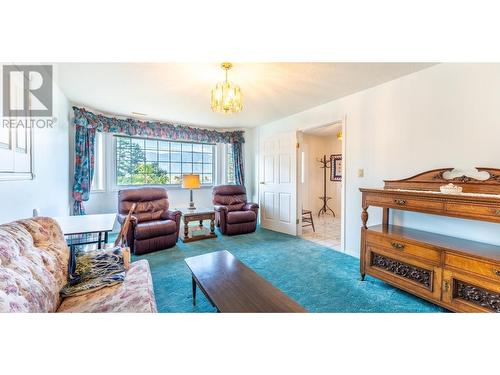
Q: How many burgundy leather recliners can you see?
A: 2